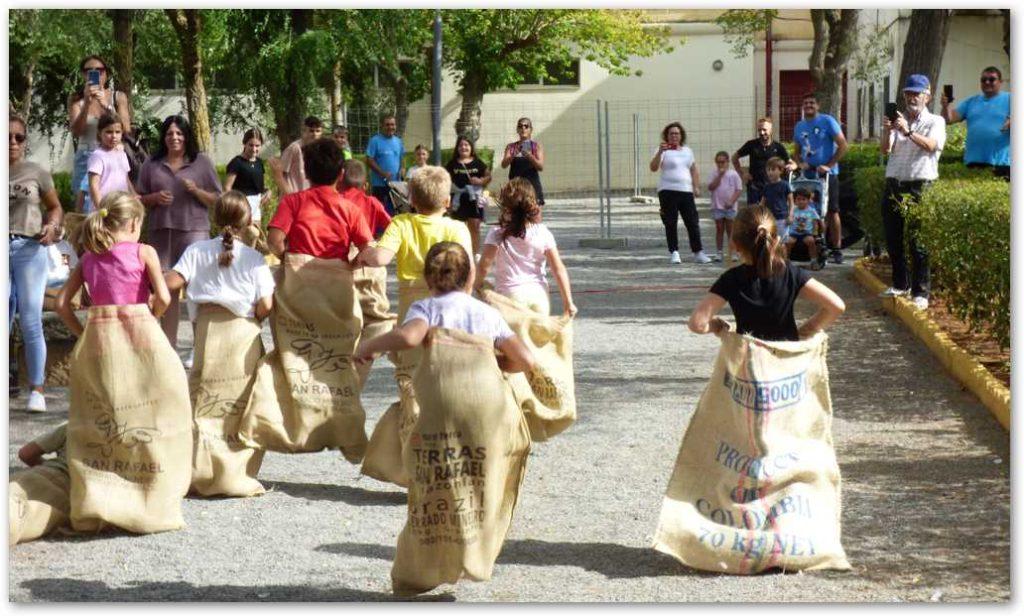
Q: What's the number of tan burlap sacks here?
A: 9